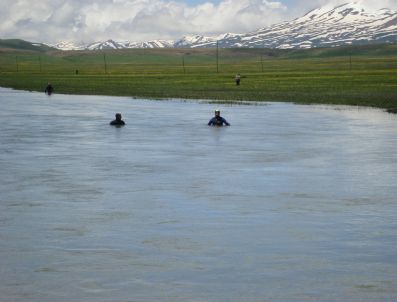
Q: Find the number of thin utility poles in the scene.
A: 7